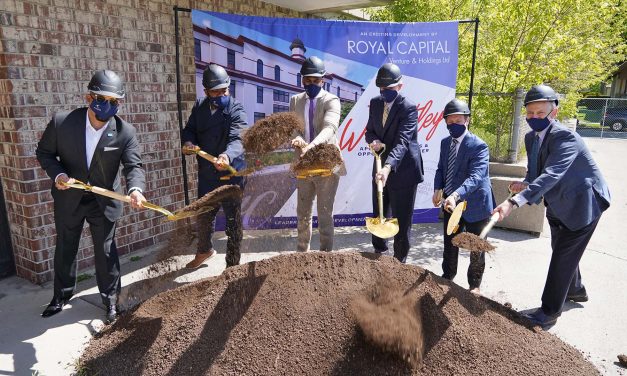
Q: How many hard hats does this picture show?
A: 6